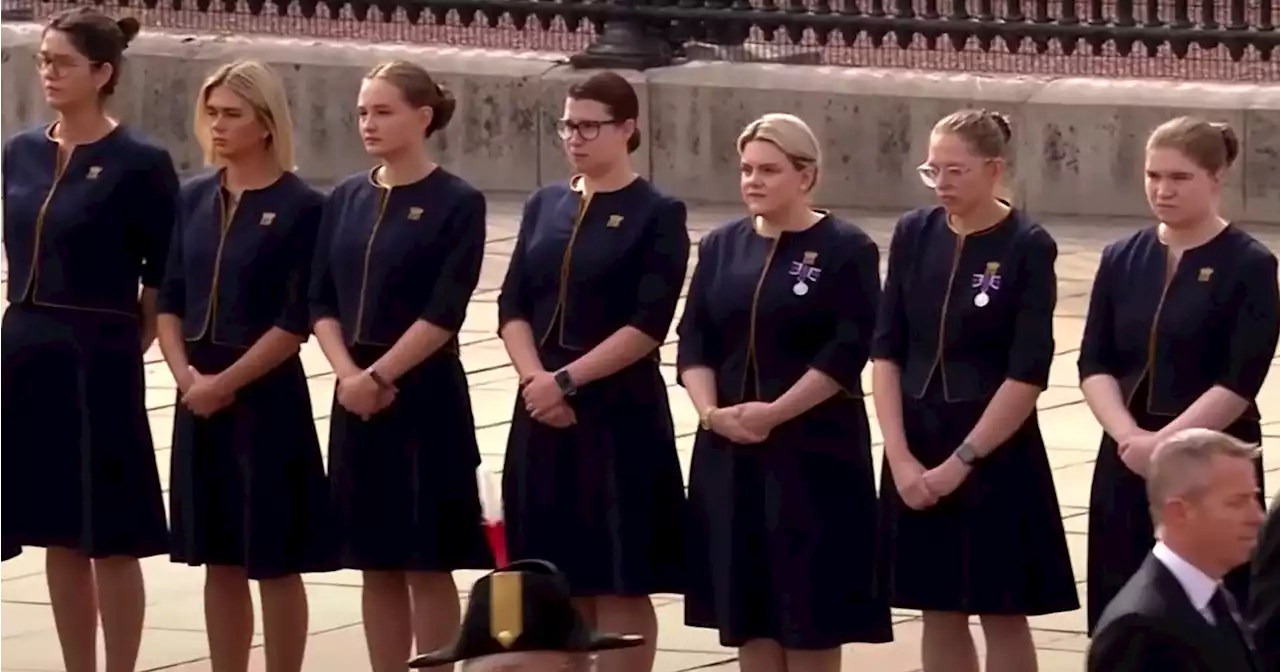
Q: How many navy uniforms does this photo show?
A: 7